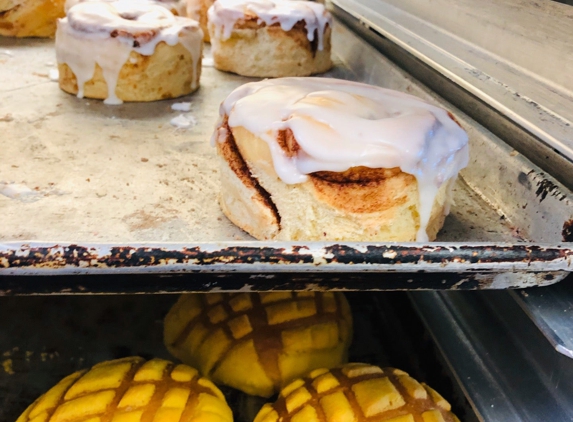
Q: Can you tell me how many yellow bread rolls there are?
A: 3